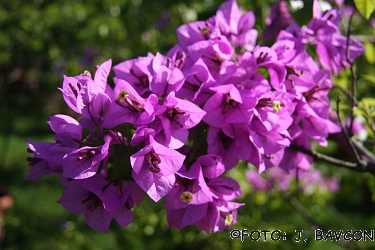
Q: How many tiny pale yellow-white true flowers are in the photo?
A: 4